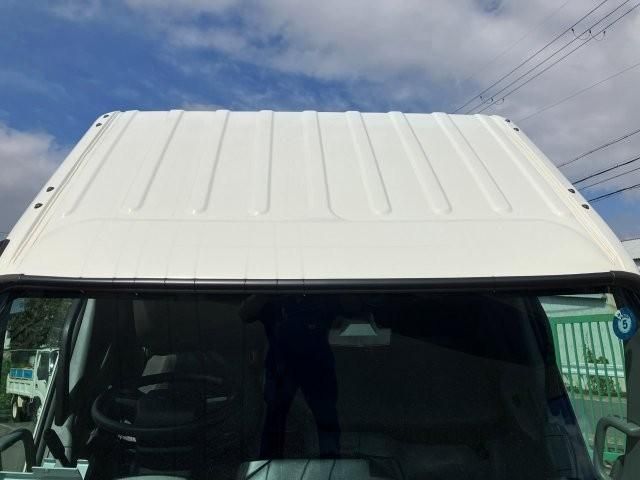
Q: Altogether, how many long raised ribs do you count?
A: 9